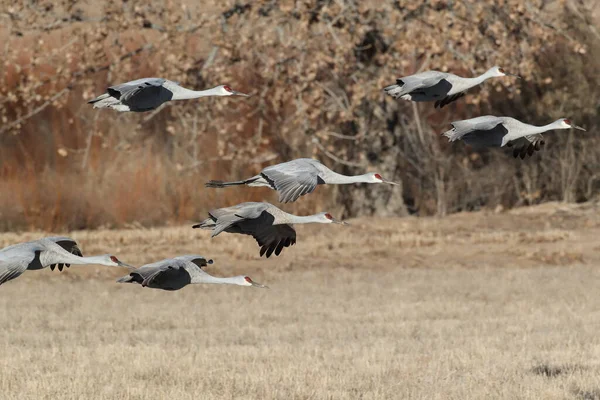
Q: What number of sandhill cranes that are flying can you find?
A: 7